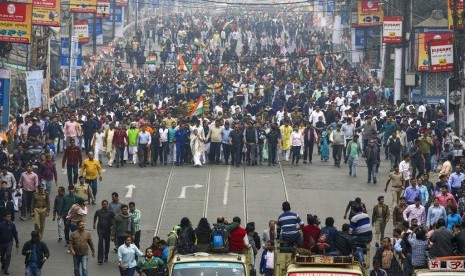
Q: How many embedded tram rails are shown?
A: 4